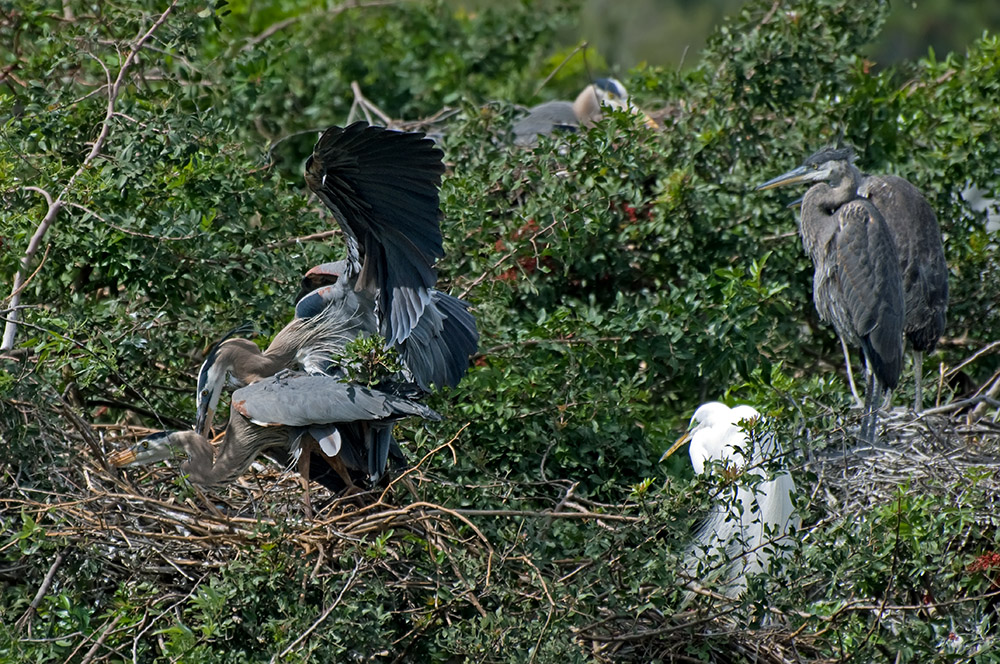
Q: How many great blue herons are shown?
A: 5